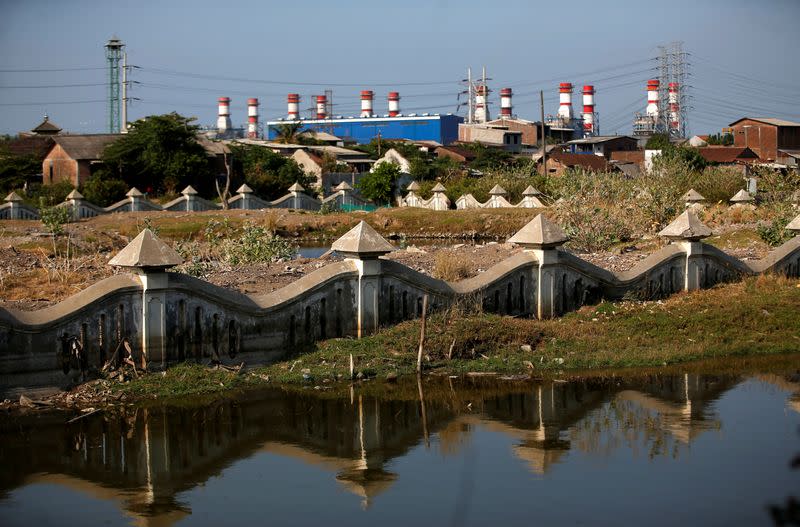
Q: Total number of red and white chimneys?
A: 12